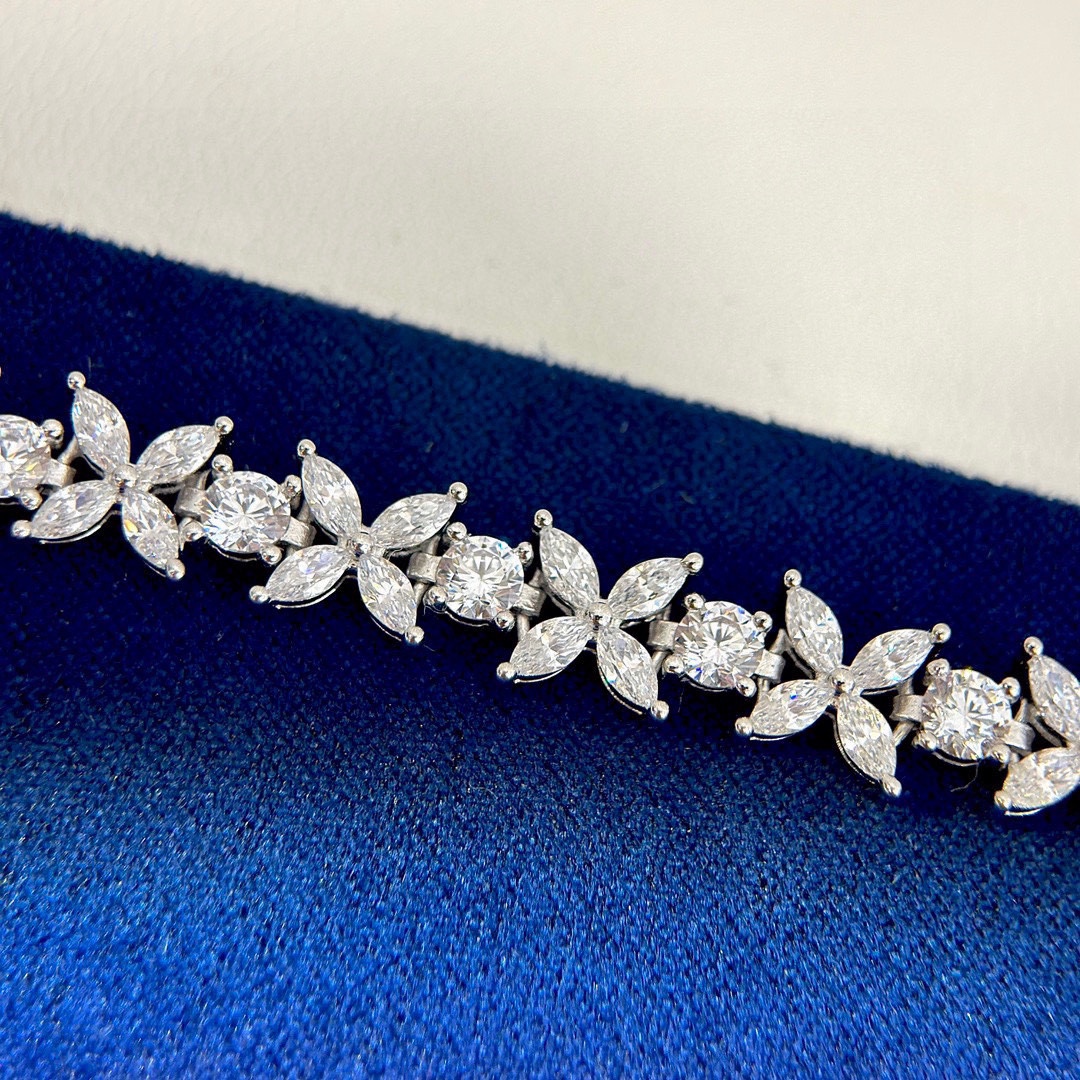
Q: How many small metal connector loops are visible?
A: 9